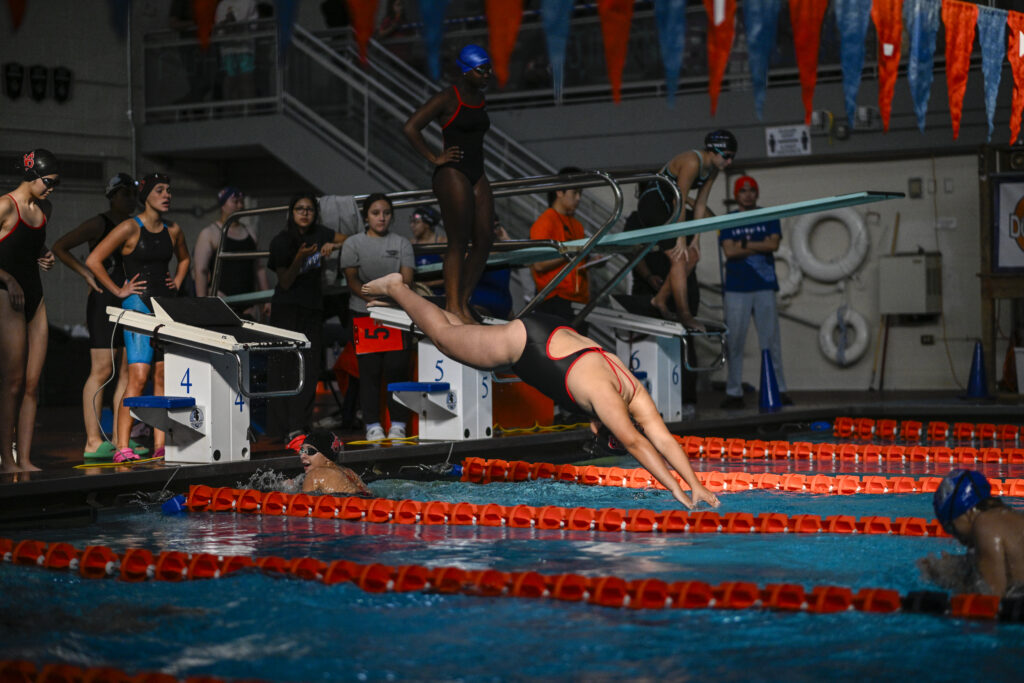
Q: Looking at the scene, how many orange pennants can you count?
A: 10